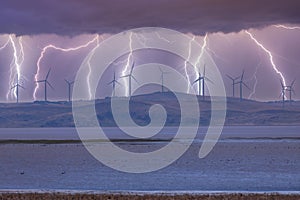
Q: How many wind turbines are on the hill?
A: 12